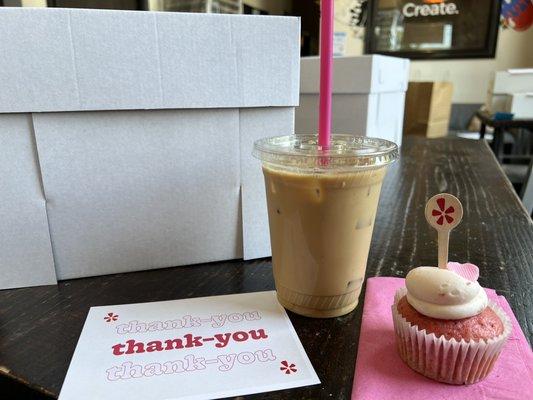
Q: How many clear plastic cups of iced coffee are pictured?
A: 1